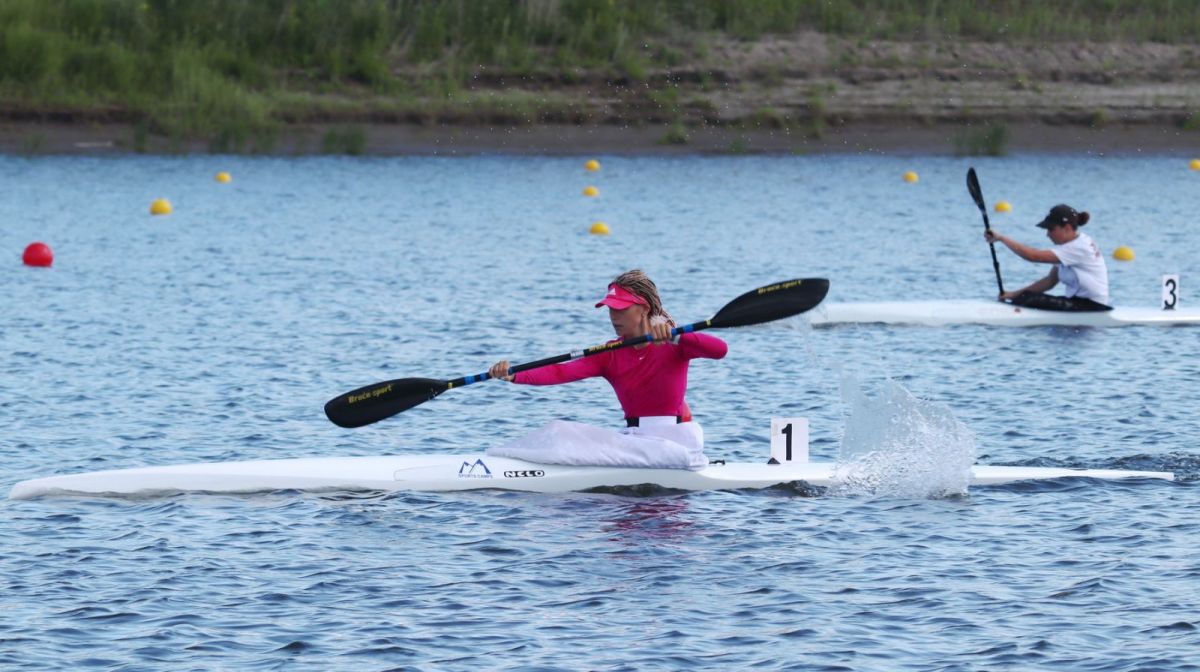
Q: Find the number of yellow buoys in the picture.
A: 9